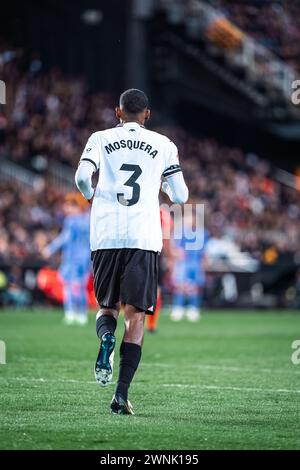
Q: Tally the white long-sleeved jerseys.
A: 1